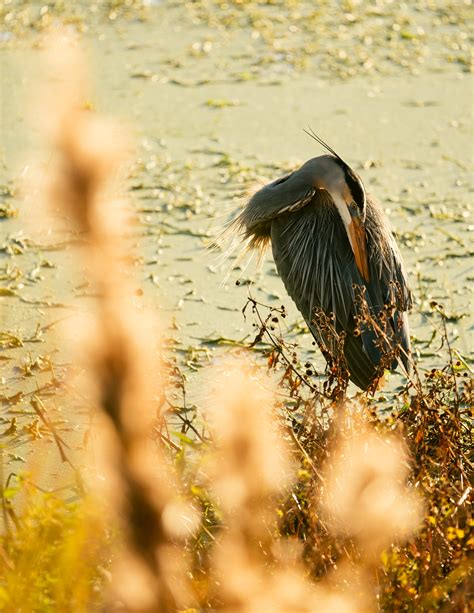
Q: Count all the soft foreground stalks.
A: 3